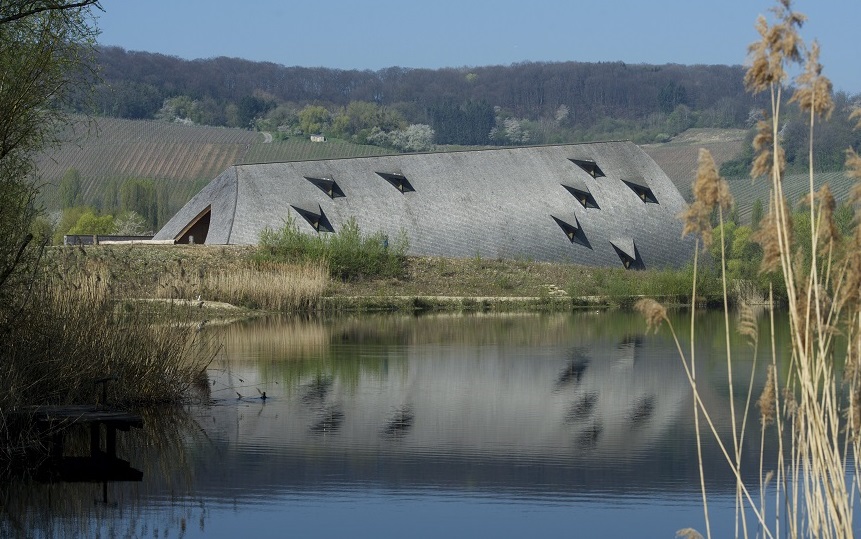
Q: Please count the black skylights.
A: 8